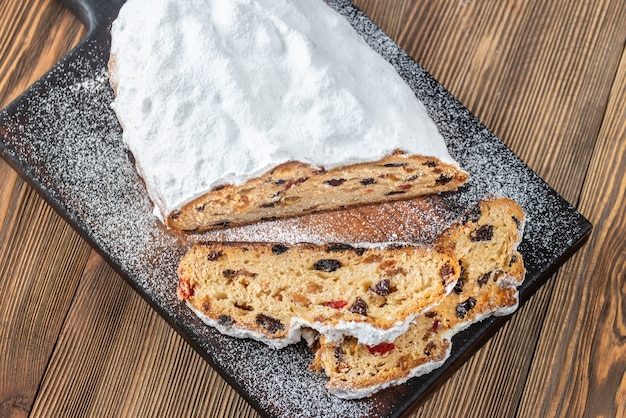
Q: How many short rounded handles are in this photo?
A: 1